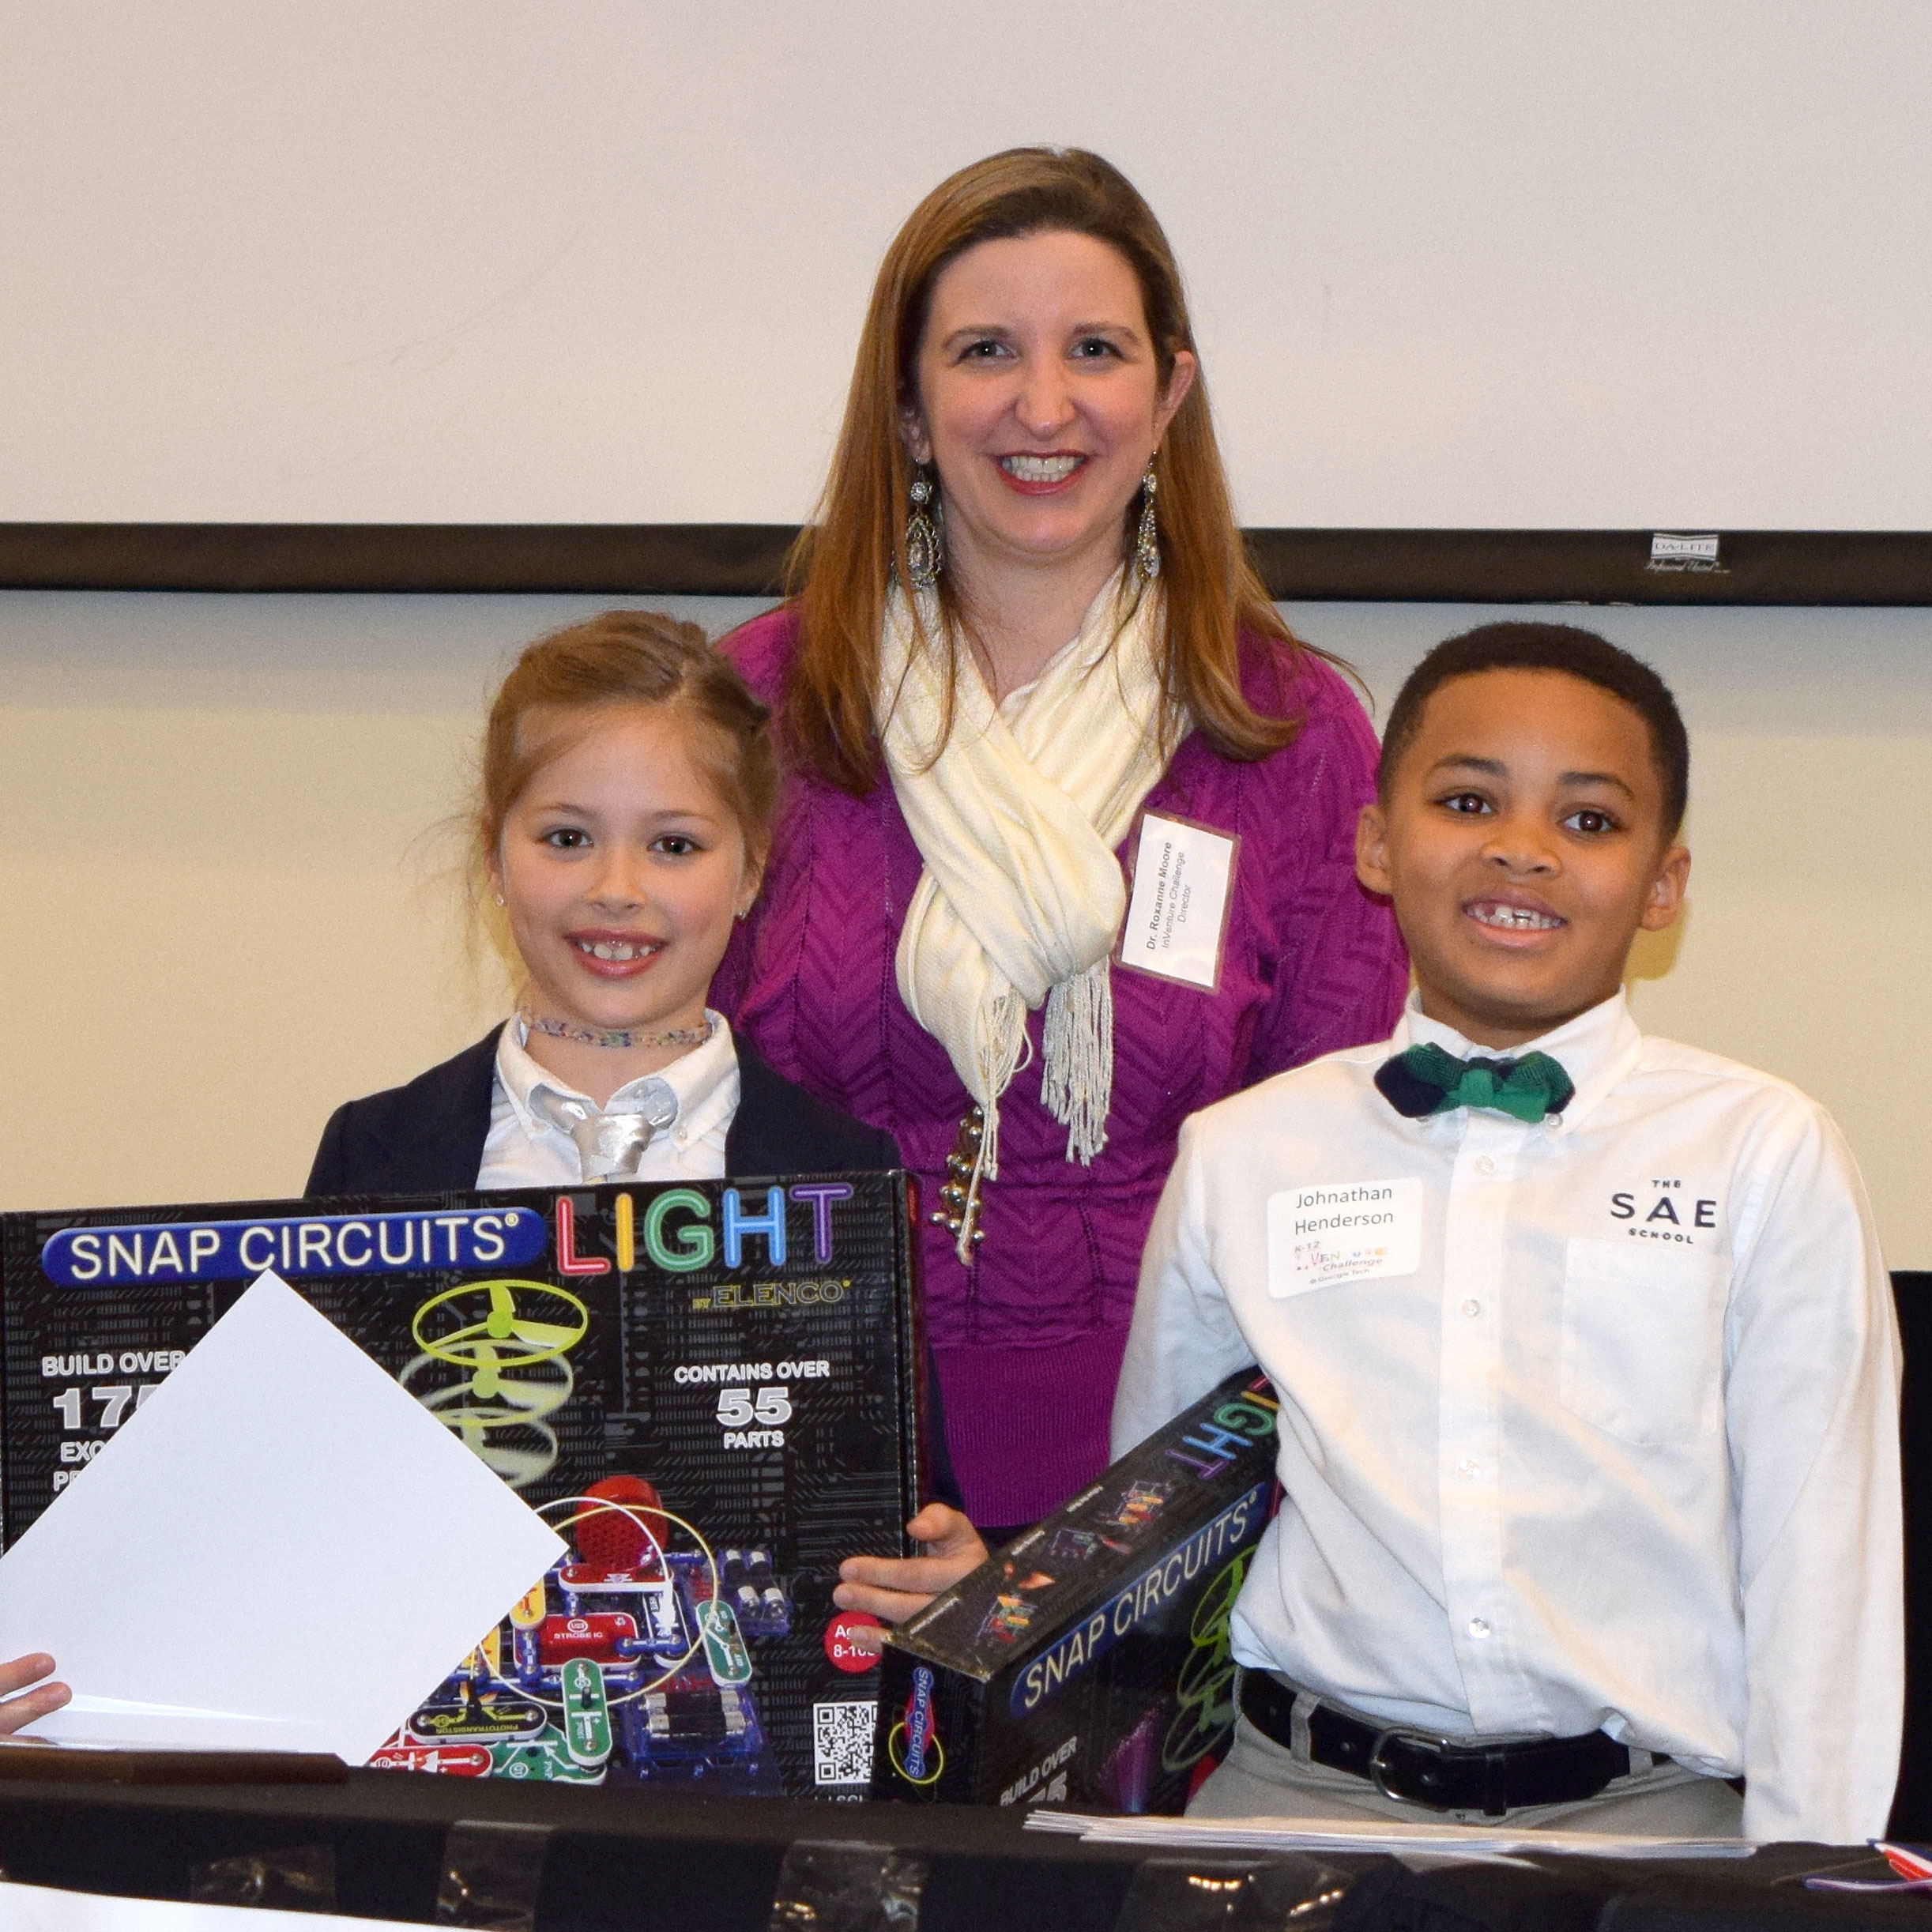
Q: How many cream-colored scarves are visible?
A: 1